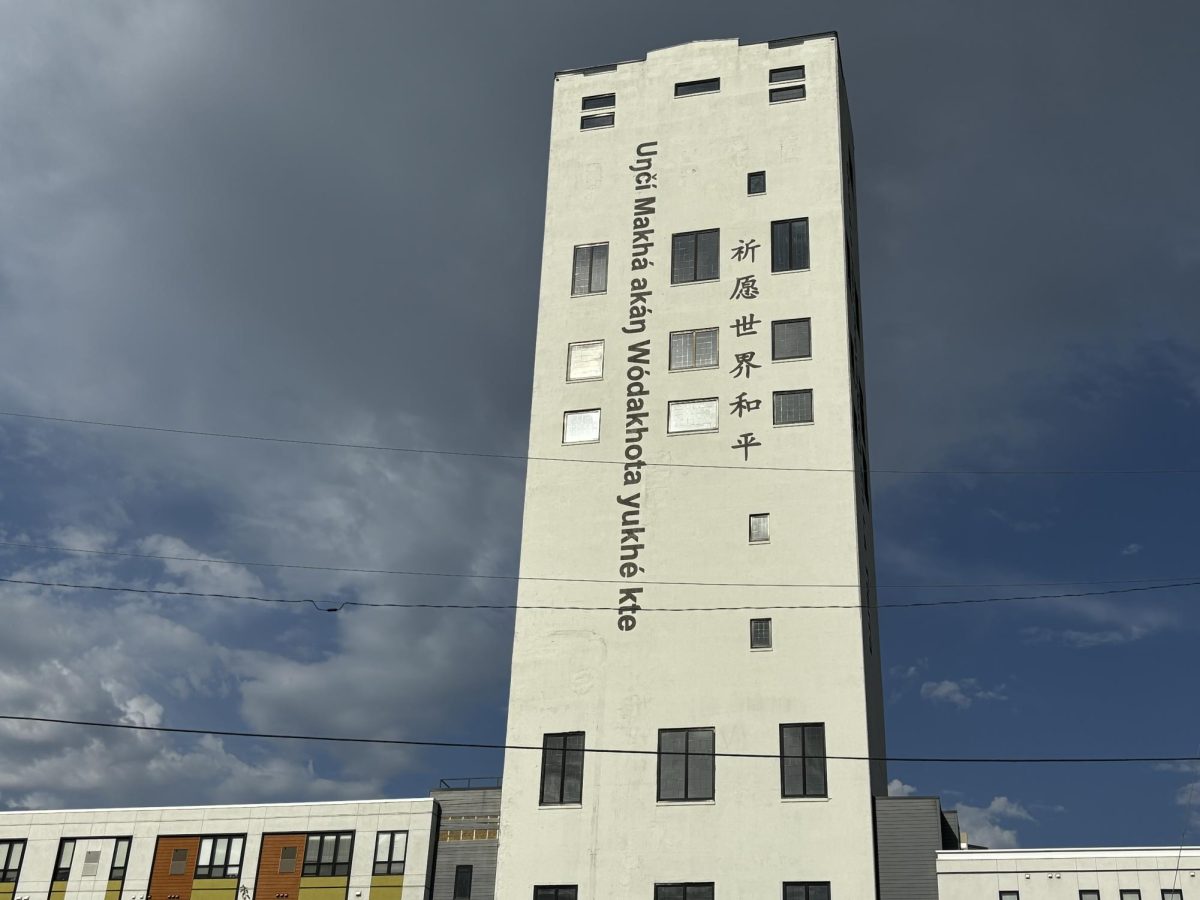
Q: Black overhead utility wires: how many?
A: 4